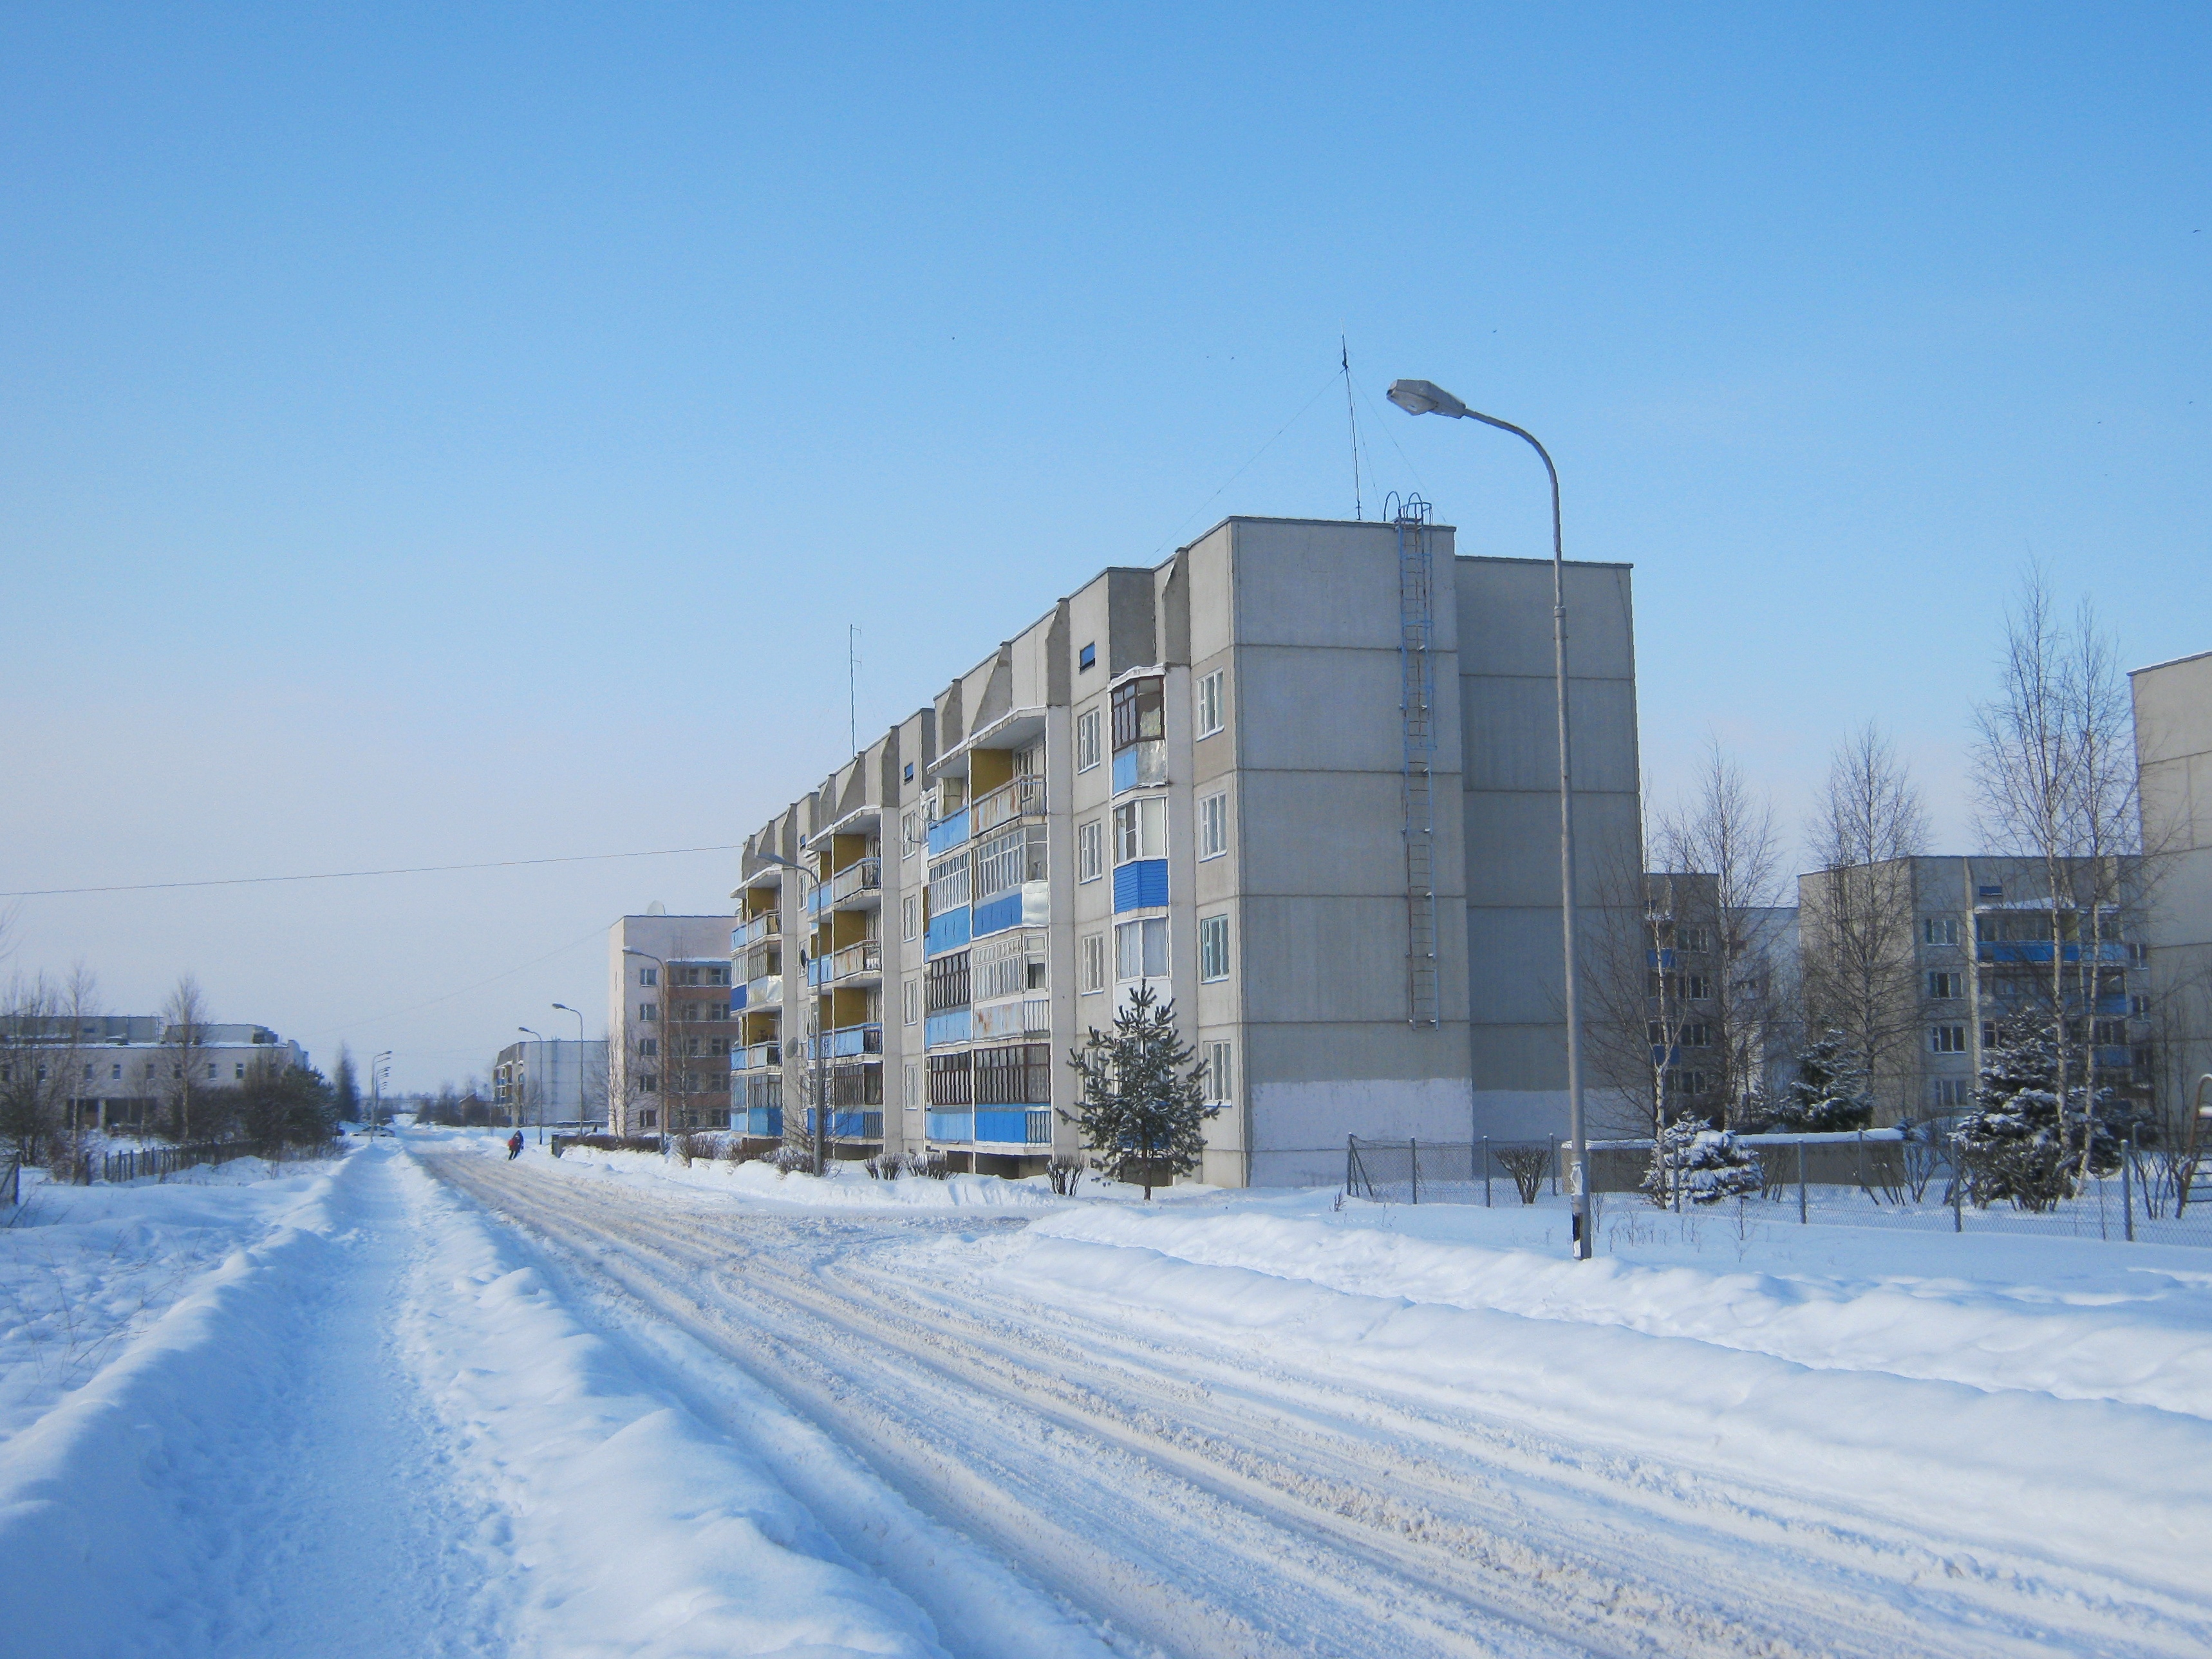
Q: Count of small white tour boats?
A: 0